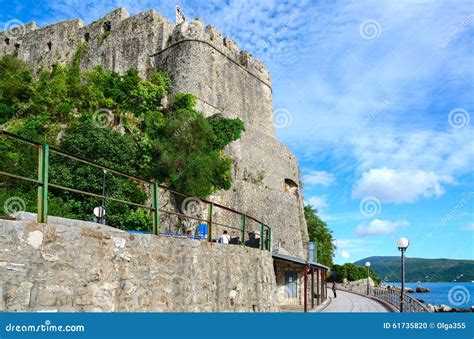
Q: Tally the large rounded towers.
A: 1